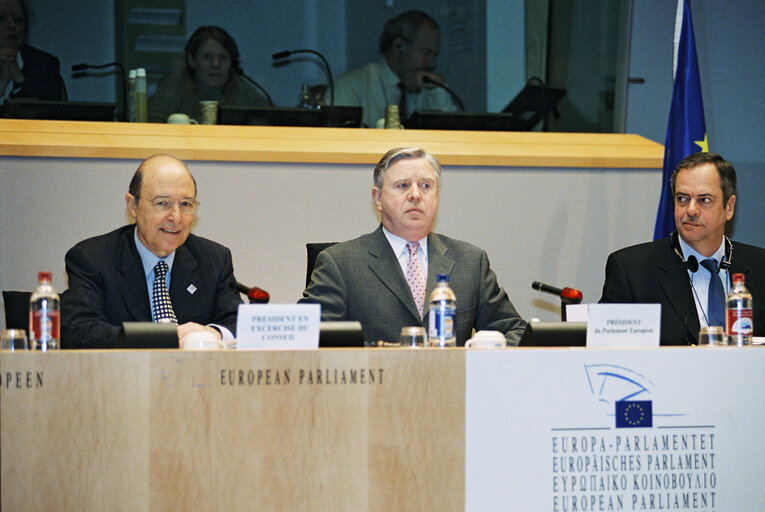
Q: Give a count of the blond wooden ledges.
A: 1